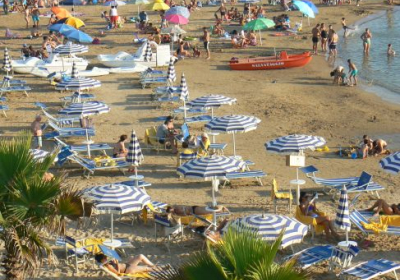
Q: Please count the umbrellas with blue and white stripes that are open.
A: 11